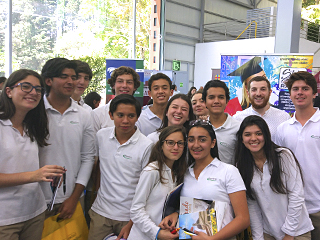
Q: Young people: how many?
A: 14